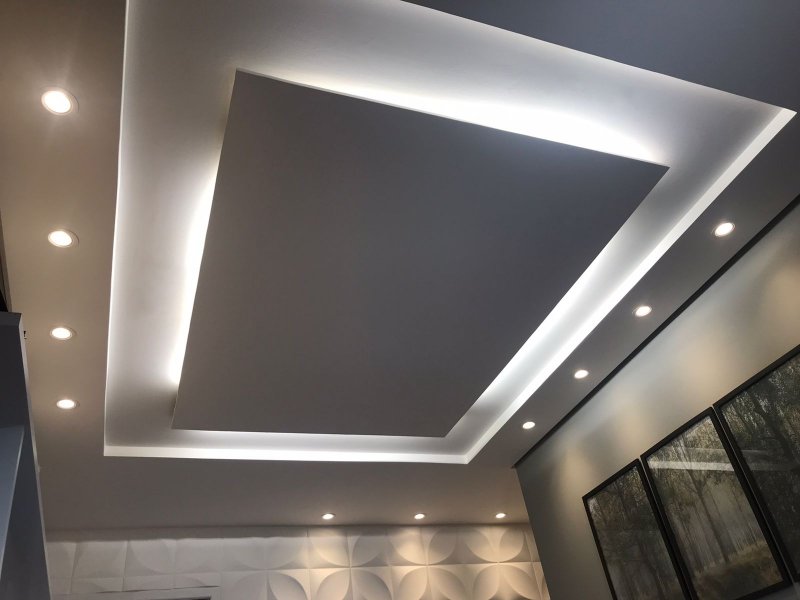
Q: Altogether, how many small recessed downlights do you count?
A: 11